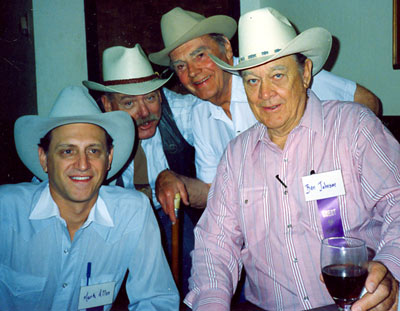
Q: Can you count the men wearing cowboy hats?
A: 4